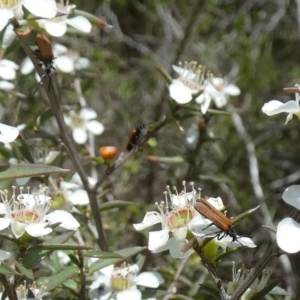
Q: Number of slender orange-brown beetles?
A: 3